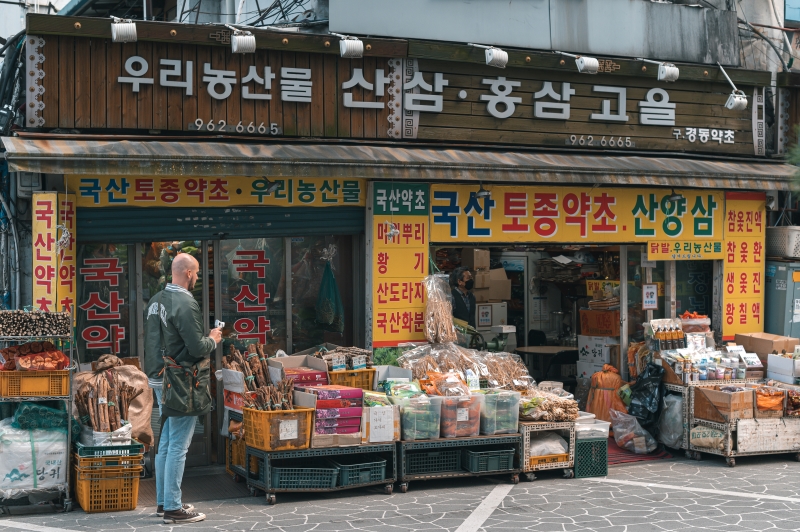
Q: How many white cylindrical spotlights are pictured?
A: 7